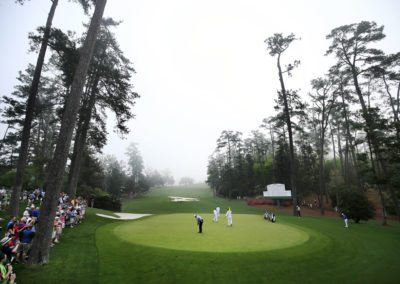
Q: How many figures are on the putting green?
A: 4